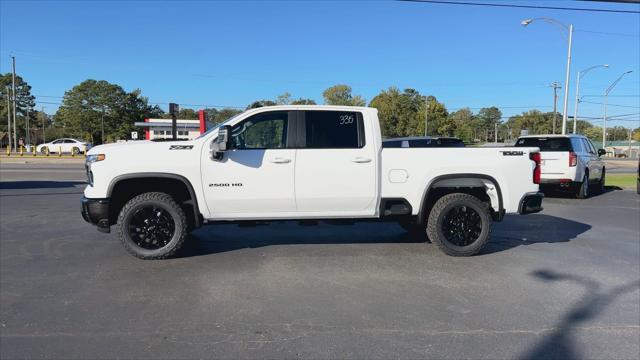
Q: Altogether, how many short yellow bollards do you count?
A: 7